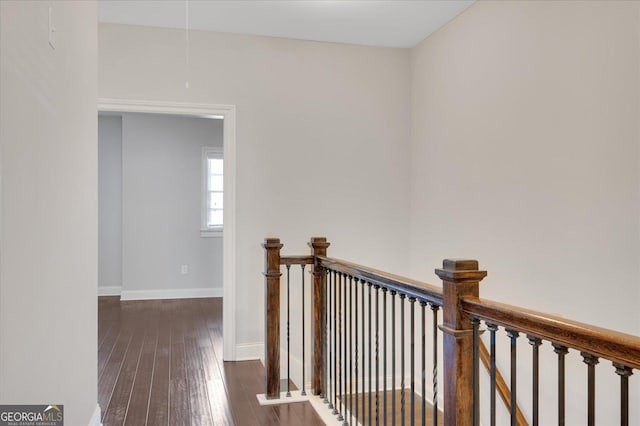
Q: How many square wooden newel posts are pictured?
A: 3